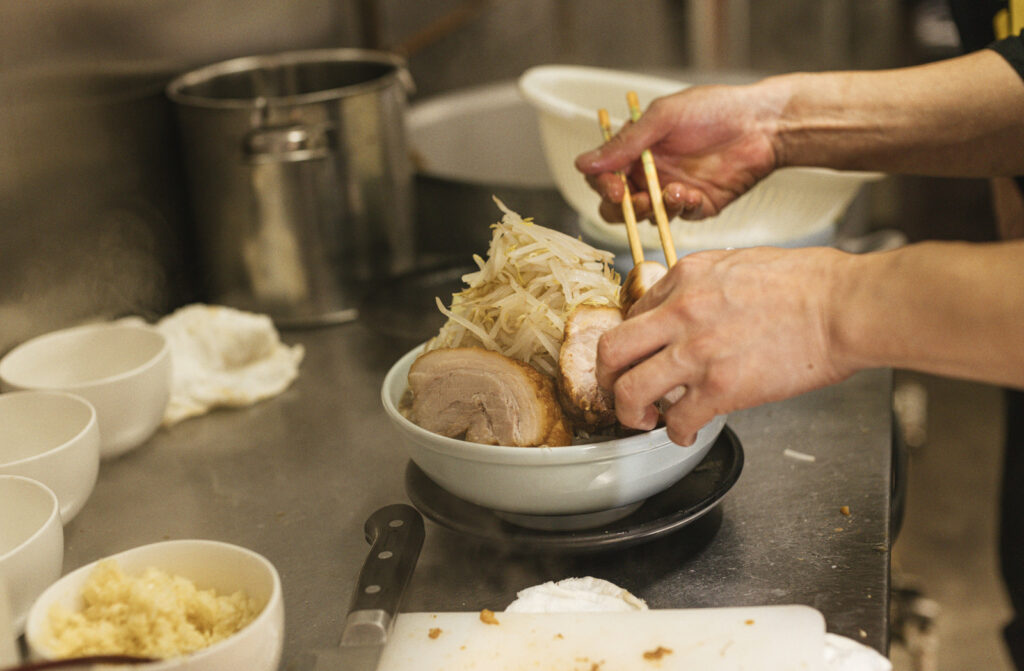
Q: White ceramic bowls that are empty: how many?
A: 3